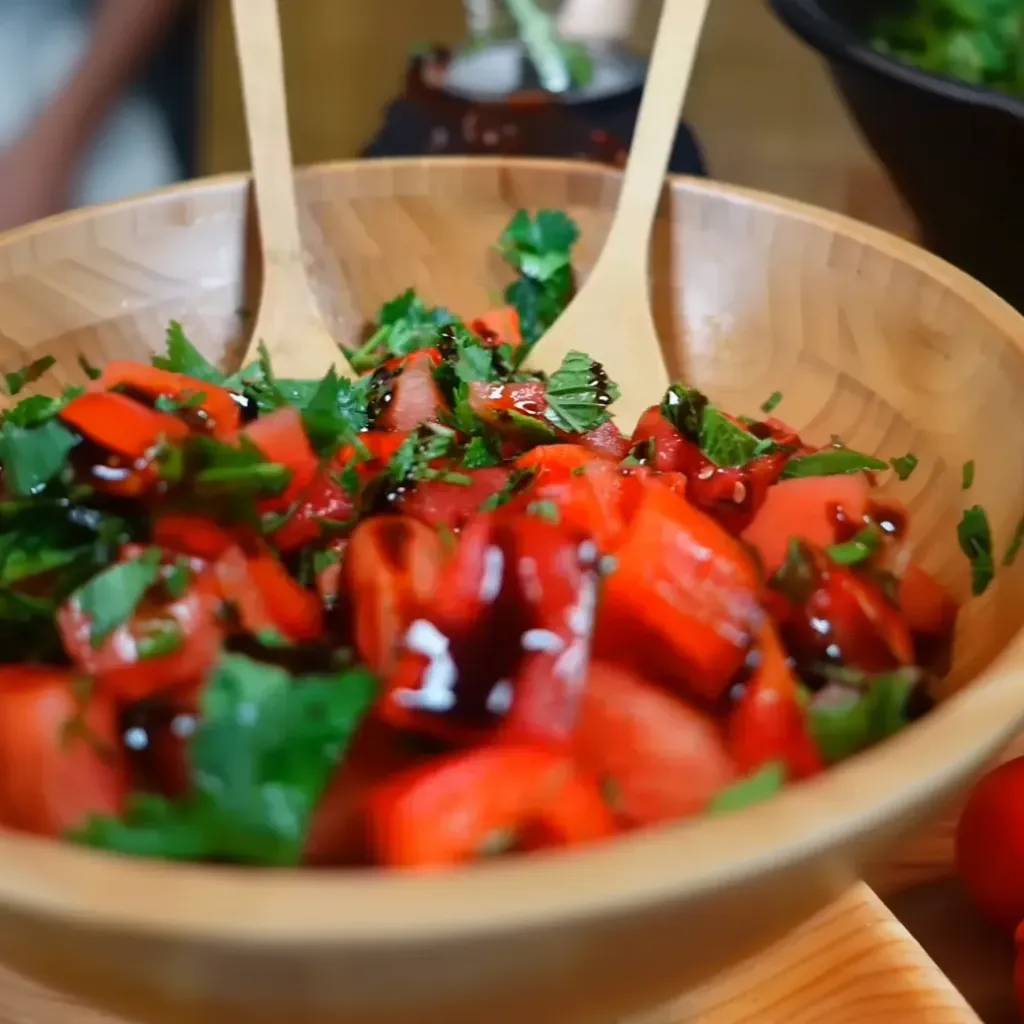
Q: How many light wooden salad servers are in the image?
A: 2